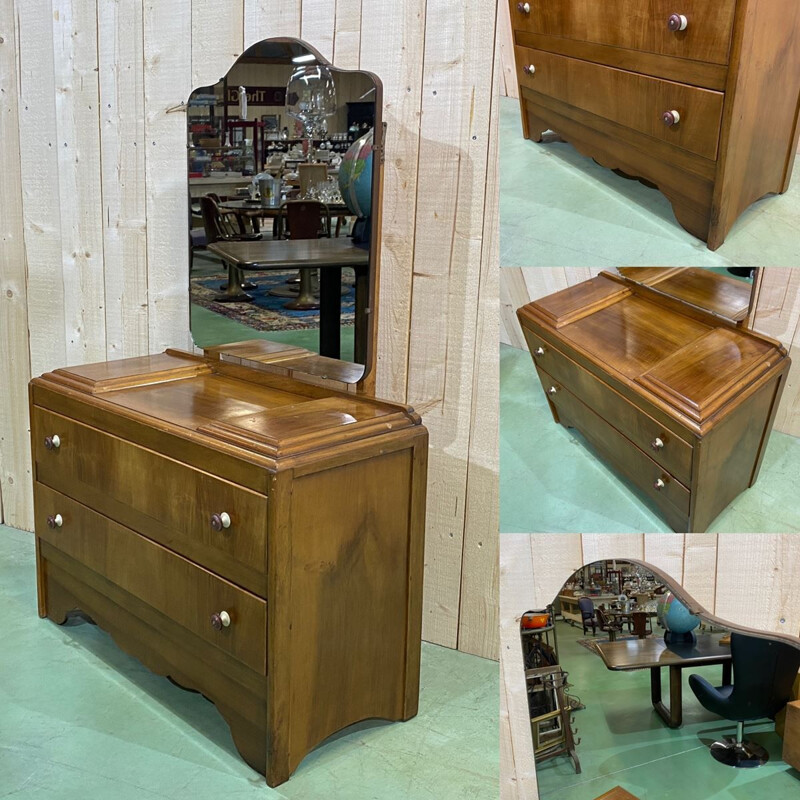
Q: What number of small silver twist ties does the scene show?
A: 0